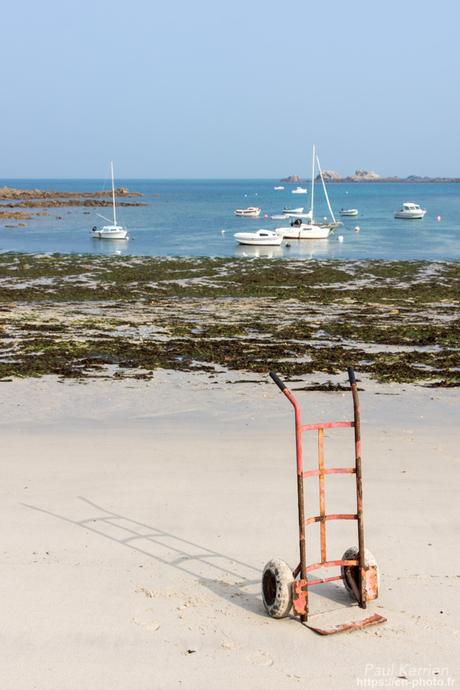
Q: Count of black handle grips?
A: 2